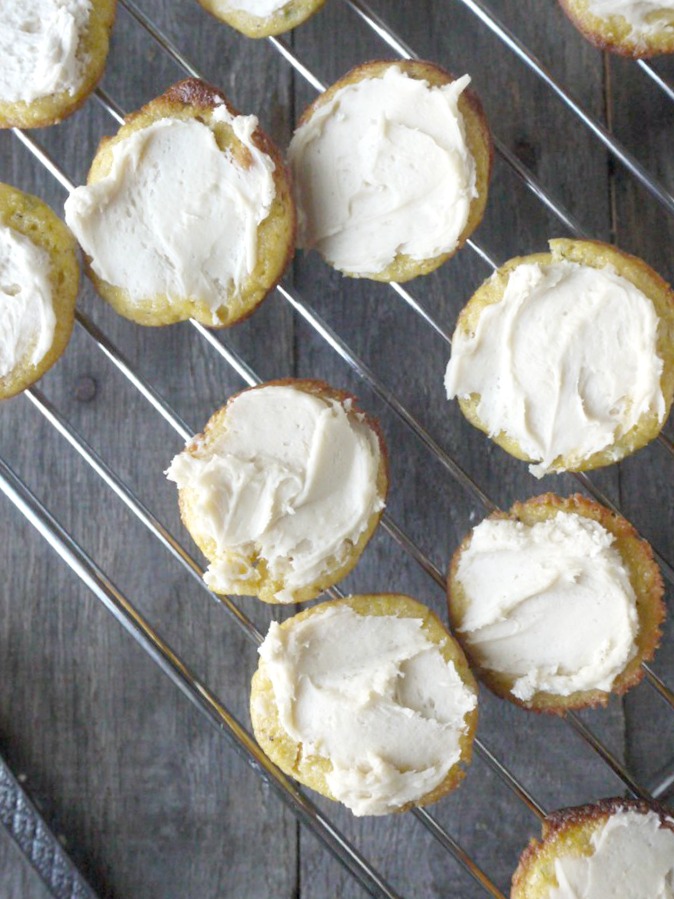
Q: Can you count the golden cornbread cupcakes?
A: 11